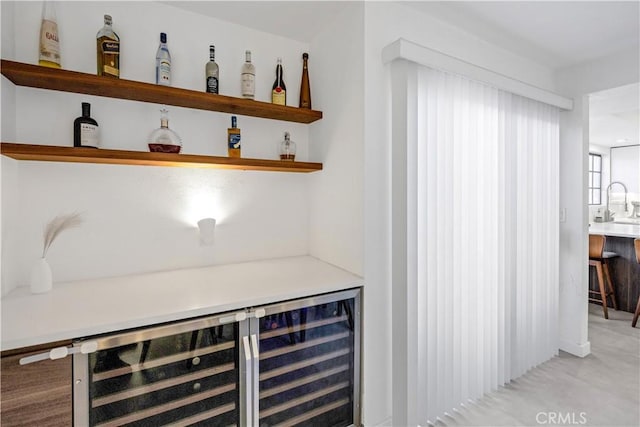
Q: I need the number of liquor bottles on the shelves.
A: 11